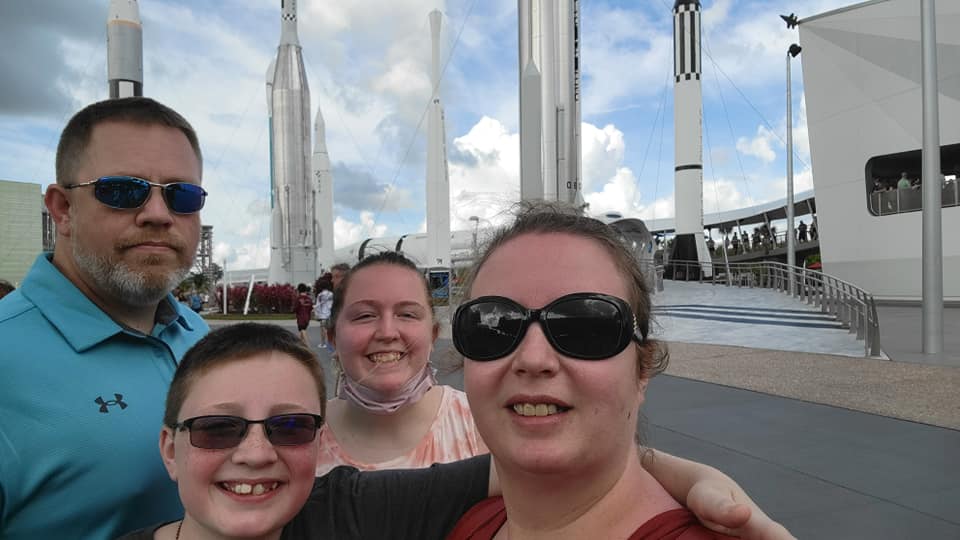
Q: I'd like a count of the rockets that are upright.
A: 6